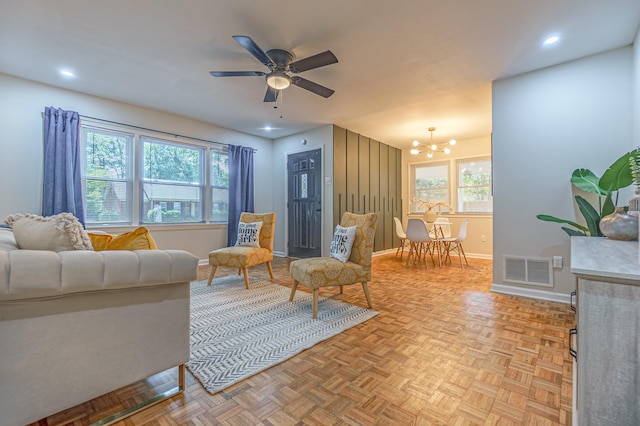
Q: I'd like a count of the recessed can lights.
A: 3